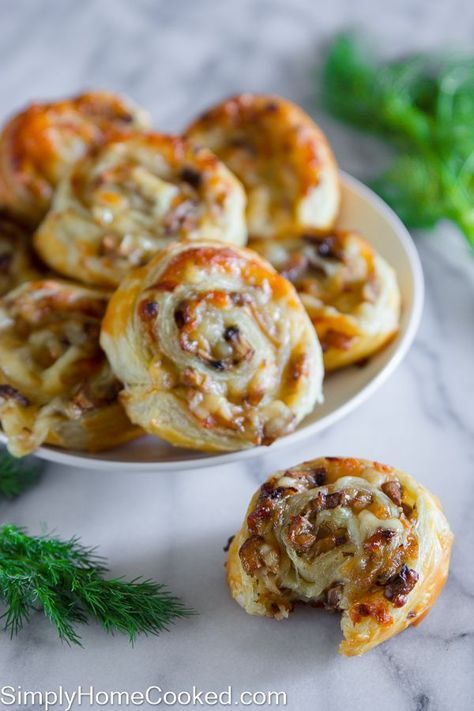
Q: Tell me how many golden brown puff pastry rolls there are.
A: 8